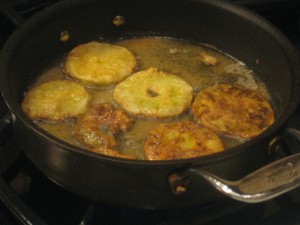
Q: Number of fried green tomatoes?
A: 6